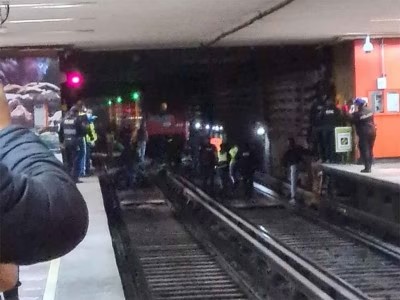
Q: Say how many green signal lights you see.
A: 3